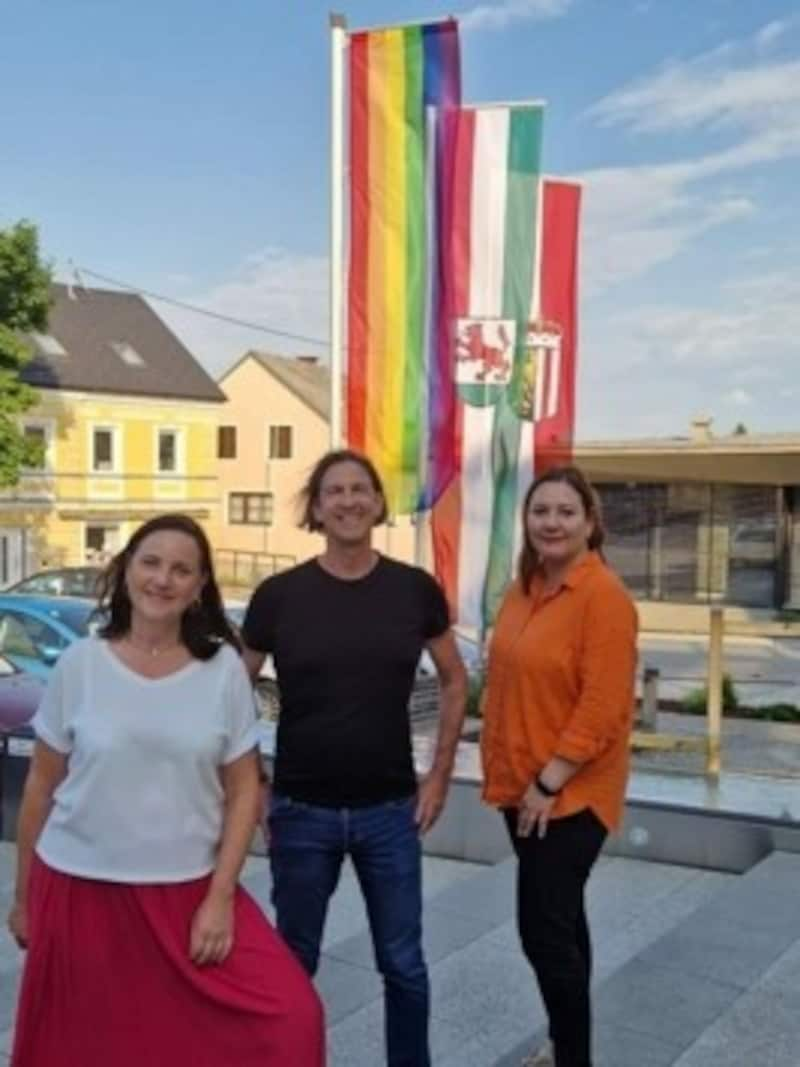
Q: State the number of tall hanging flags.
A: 3